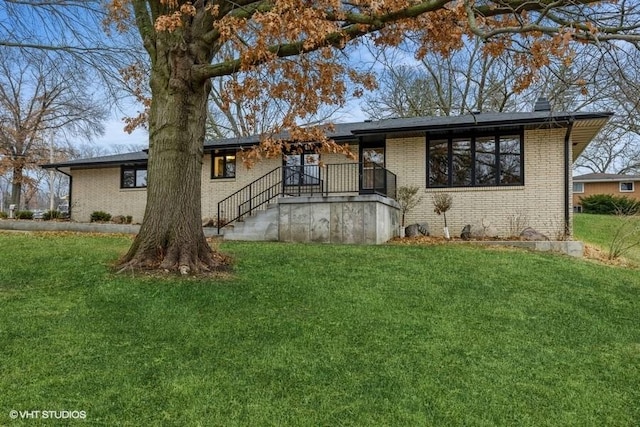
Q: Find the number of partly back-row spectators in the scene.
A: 0